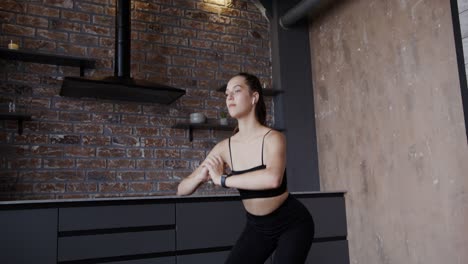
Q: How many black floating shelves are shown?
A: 4